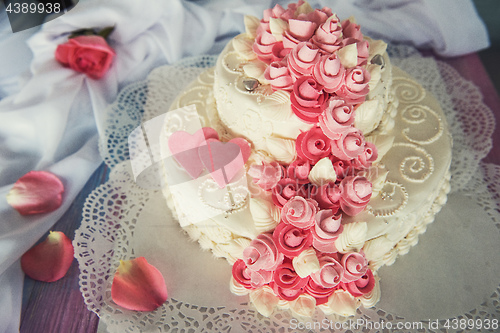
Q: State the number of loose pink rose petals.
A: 3